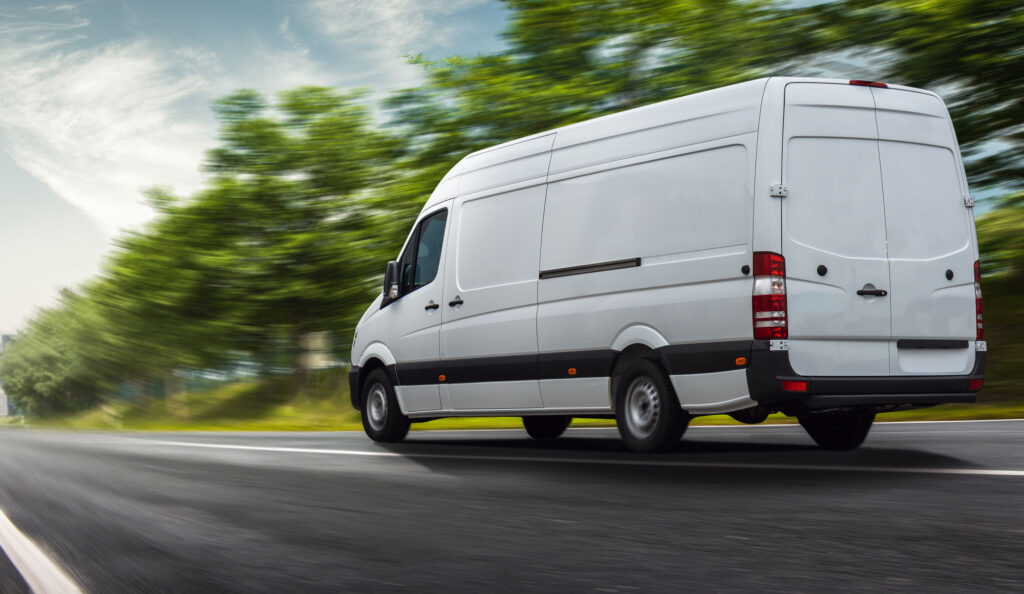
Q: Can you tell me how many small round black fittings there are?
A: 3